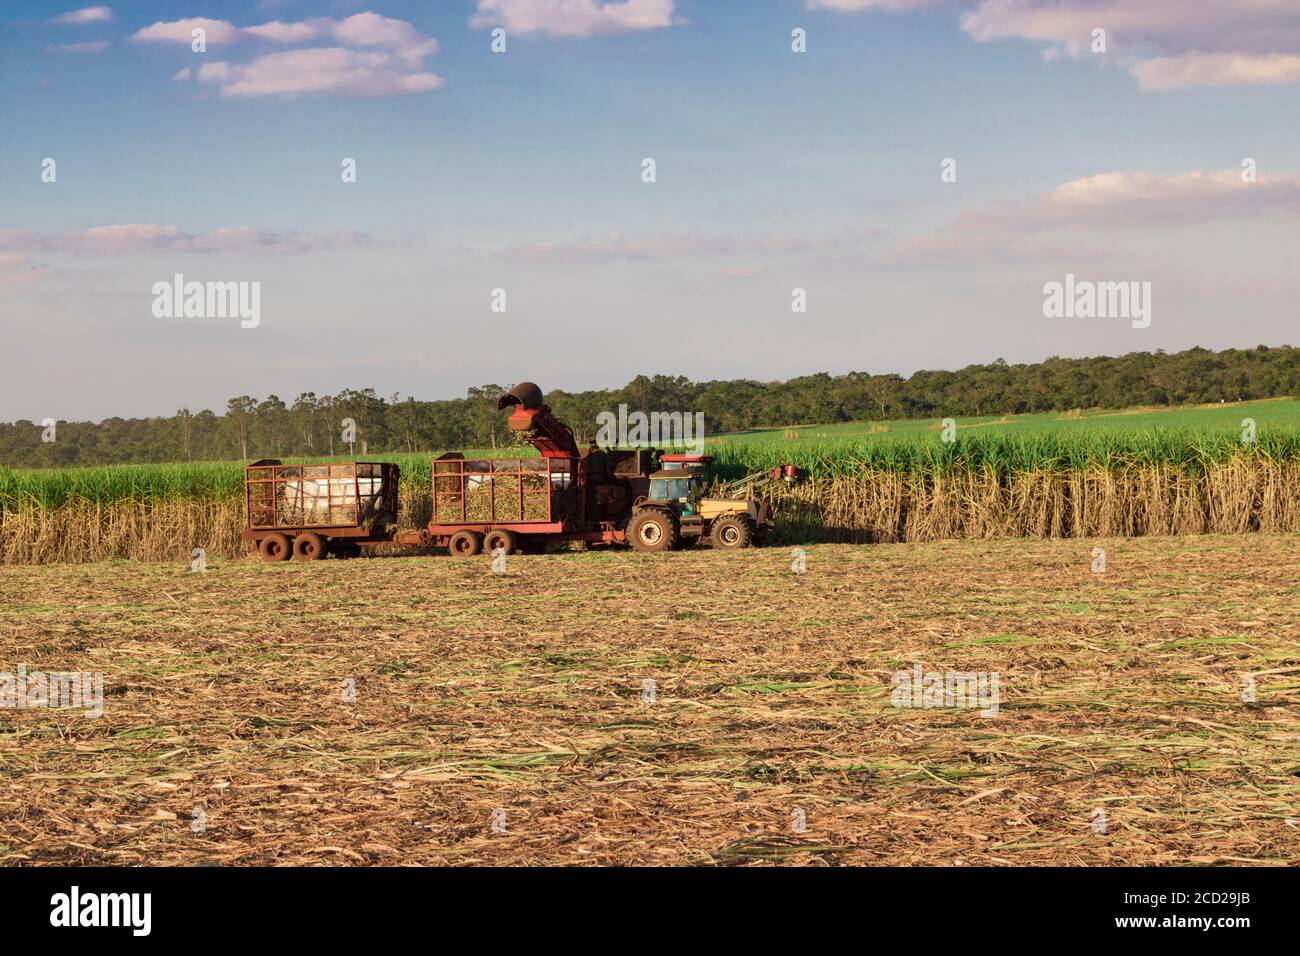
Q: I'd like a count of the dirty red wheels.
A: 4